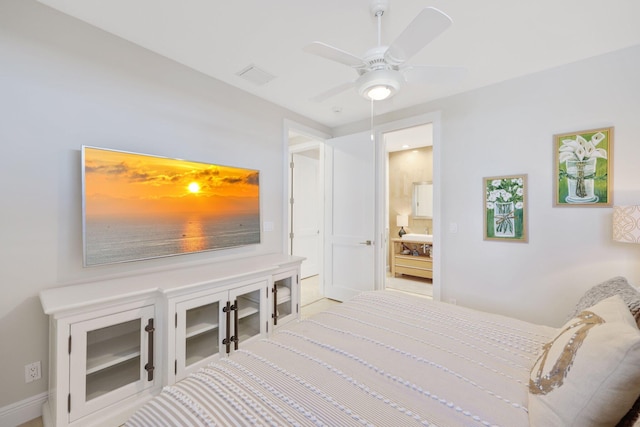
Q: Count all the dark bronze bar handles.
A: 4